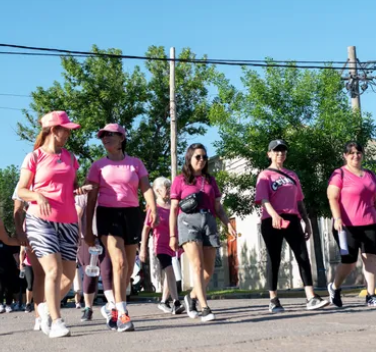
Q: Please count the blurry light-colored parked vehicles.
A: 1